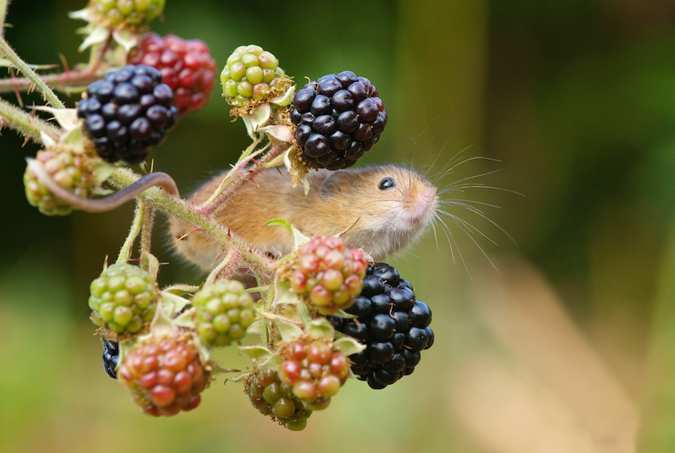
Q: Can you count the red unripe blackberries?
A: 4